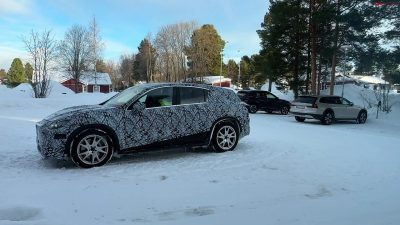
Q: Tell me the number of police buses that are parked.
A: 0